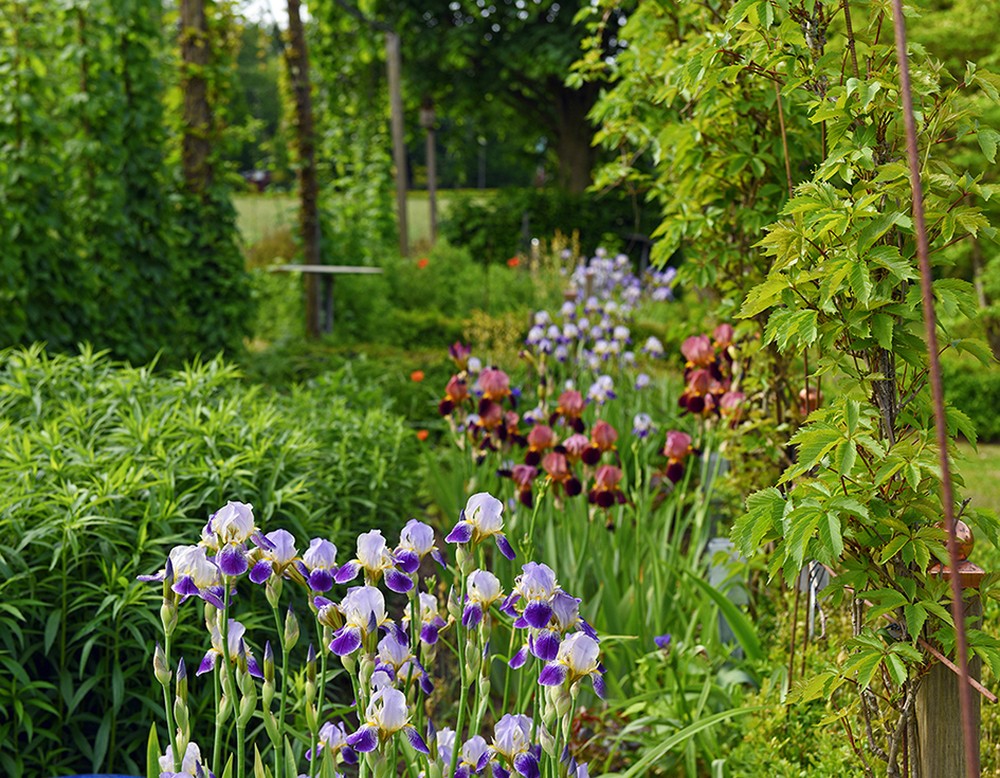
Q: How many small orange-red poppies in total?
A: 4